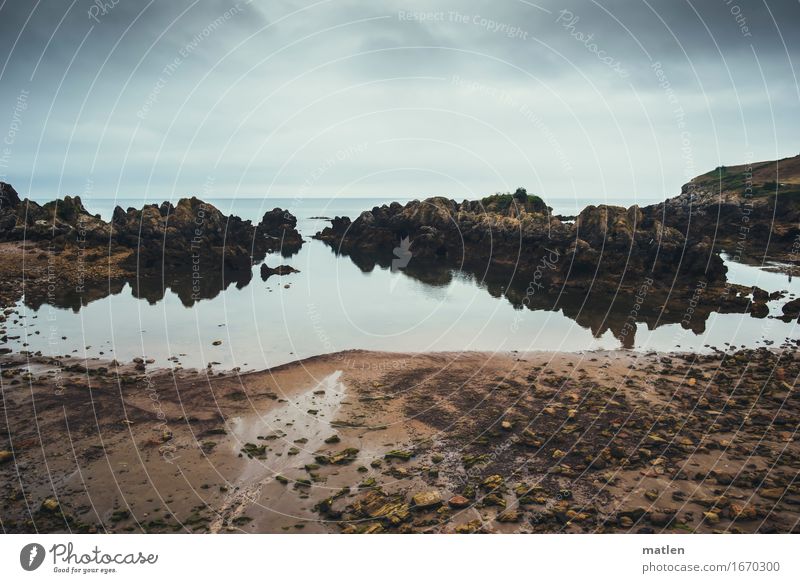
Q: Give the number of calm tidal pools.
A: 1